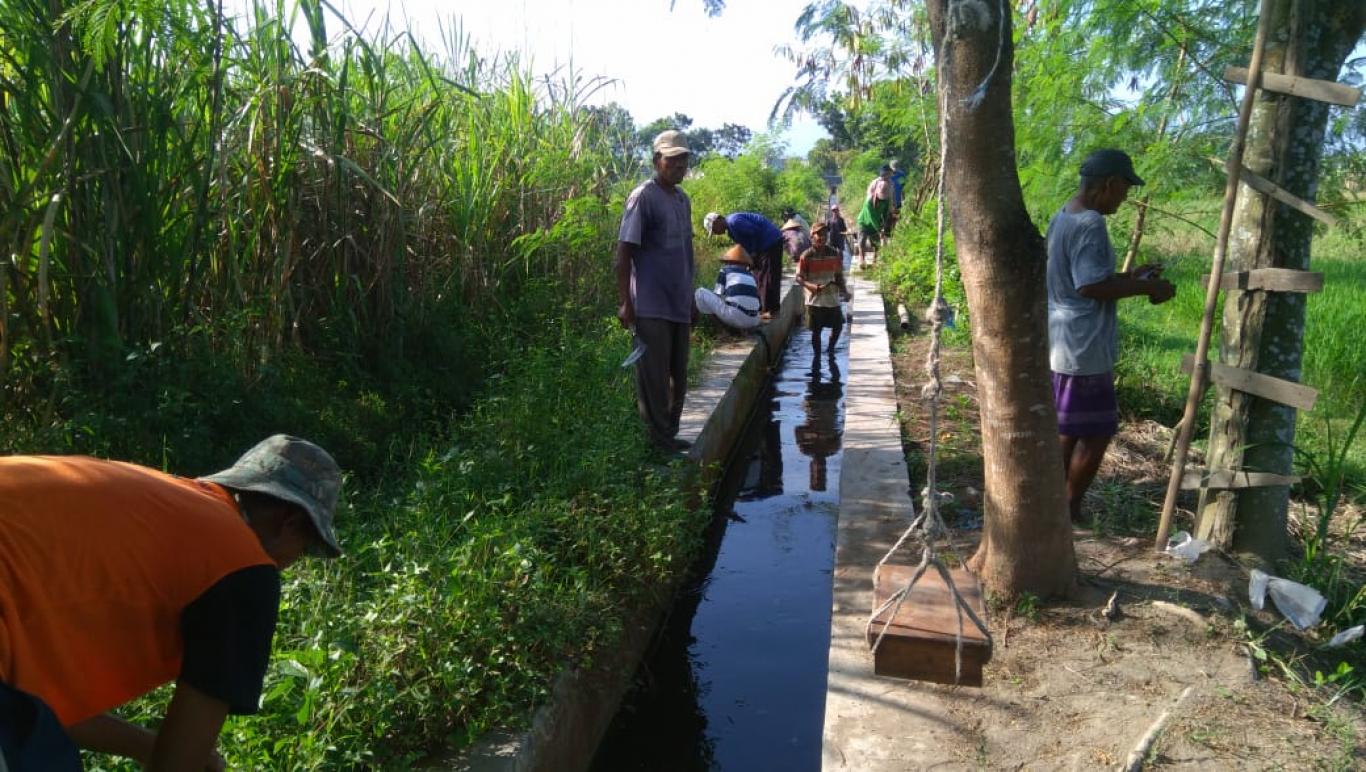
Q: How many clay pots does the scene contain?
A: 0